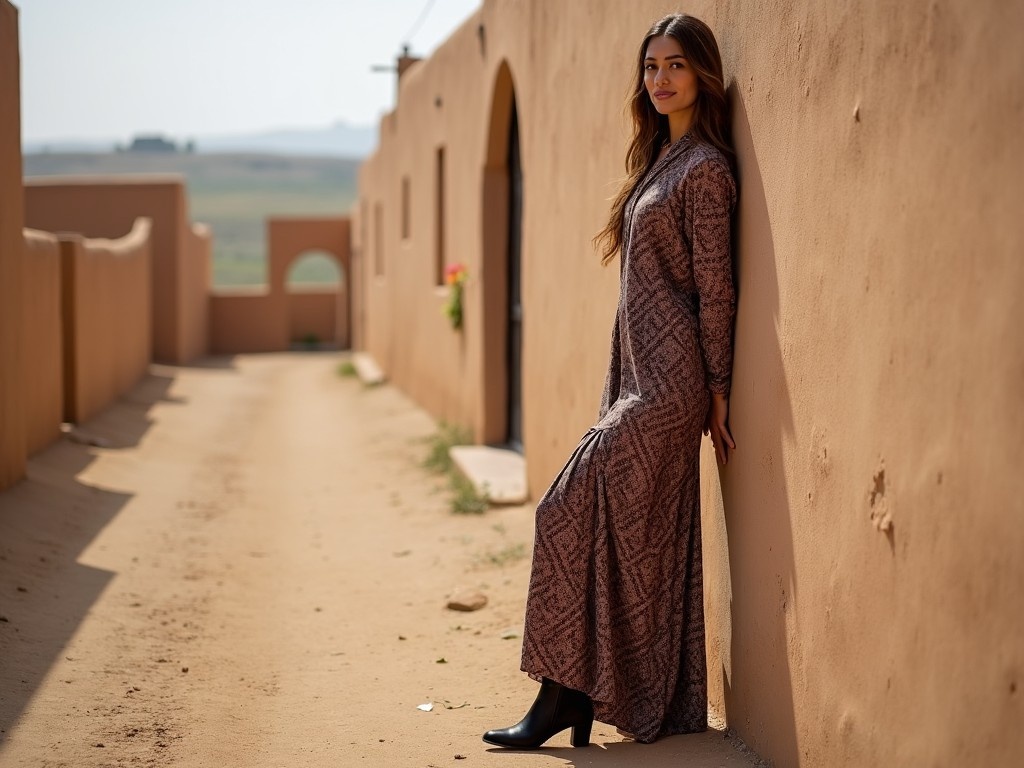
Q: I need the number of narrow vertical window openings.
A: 3